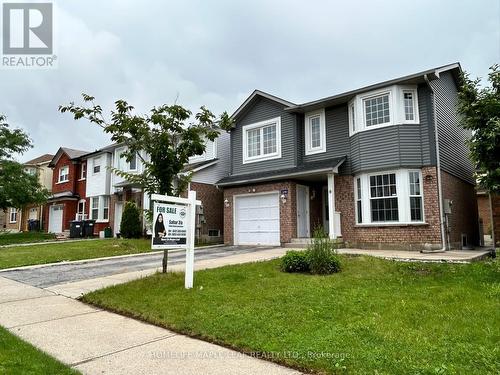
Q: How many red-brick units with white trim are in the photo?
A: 1